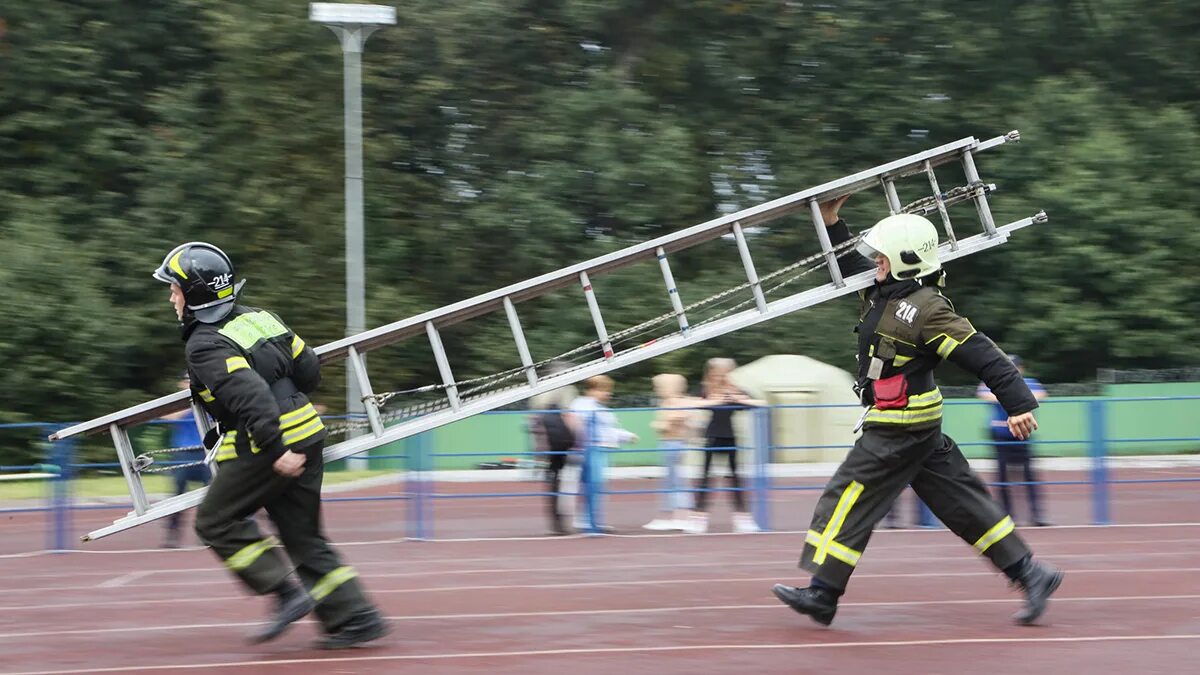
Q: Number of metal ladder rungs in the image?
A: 12